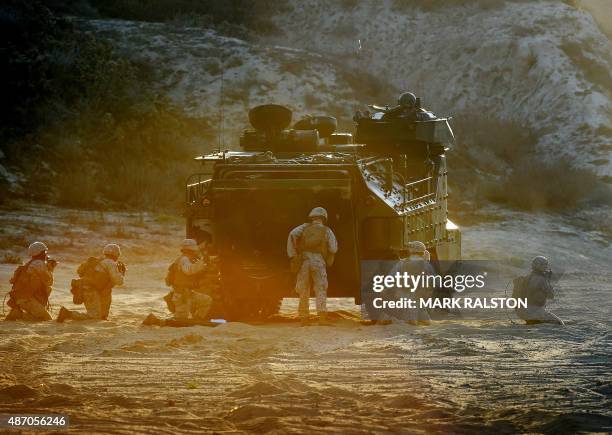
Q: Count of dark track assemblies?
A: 2